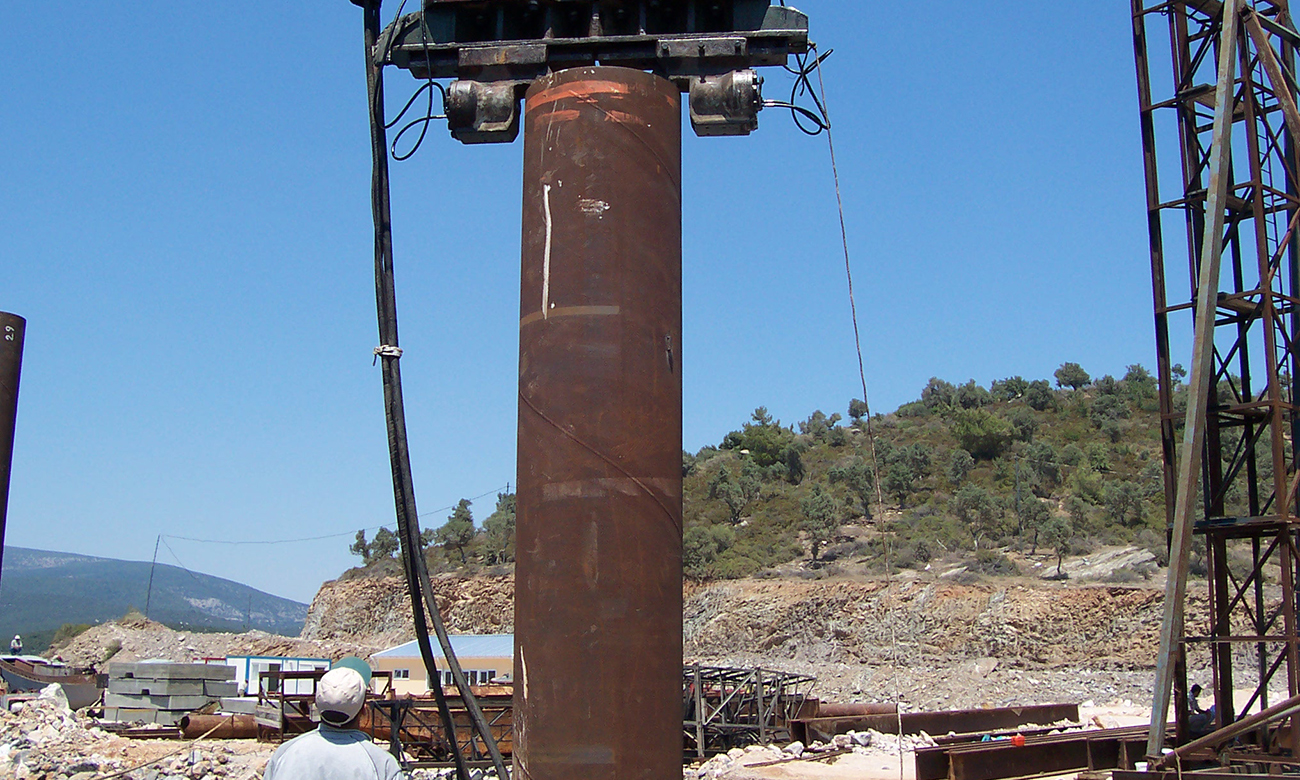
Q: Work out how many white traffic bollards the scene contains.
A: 0